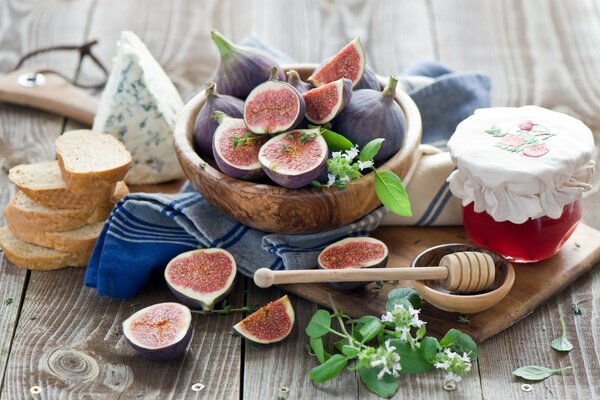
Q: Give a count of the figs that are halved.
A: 6